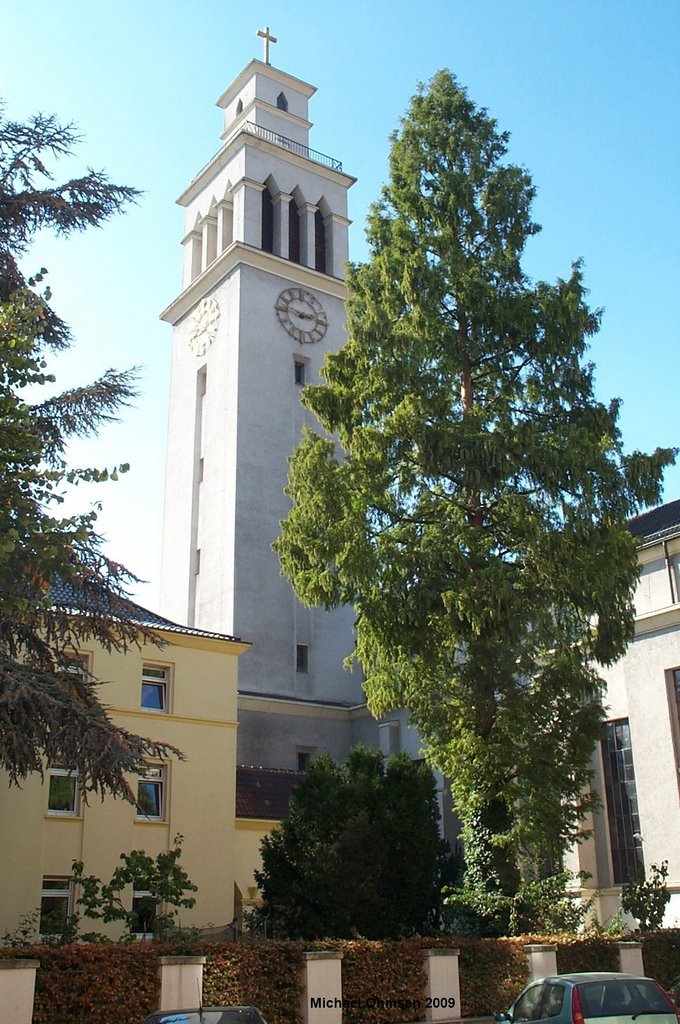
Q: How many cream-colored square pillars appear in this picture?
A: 6